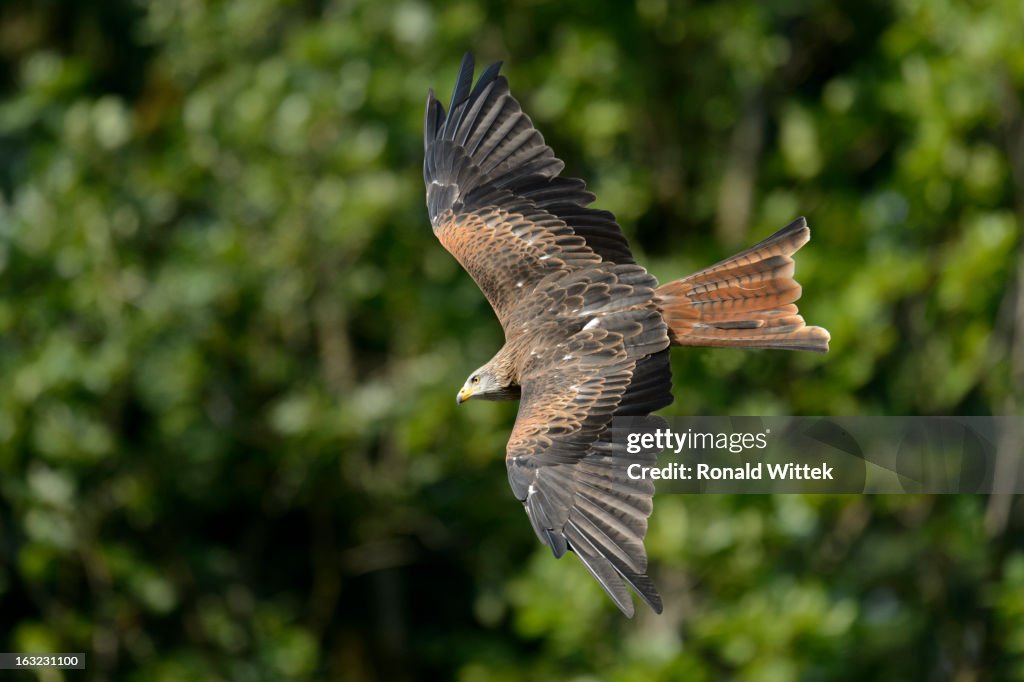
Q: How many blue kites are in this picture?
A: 0